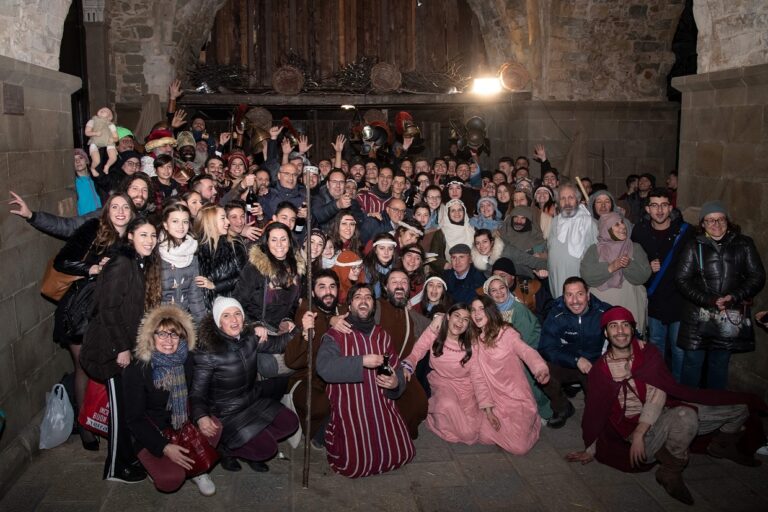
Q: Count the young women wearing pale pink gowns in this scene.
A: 2